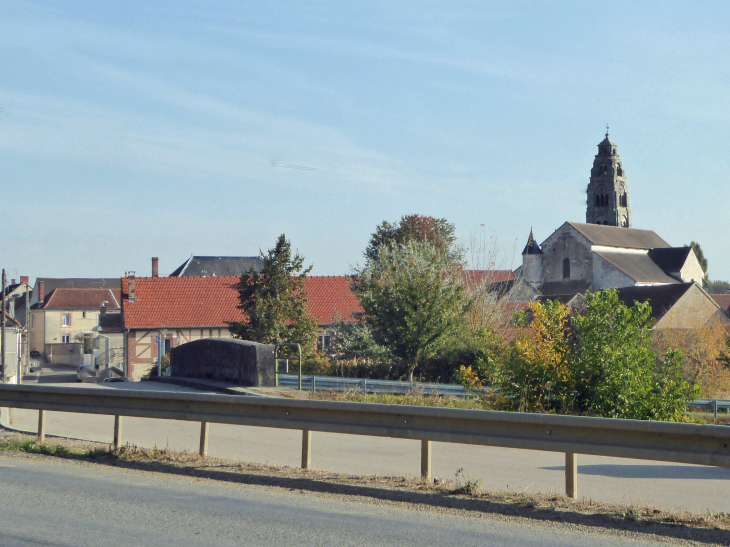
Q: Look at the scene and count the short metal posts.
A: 6